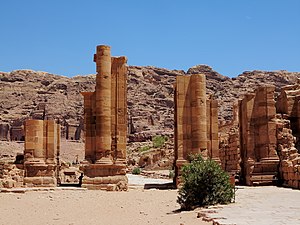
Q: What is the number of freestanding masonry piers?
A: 4